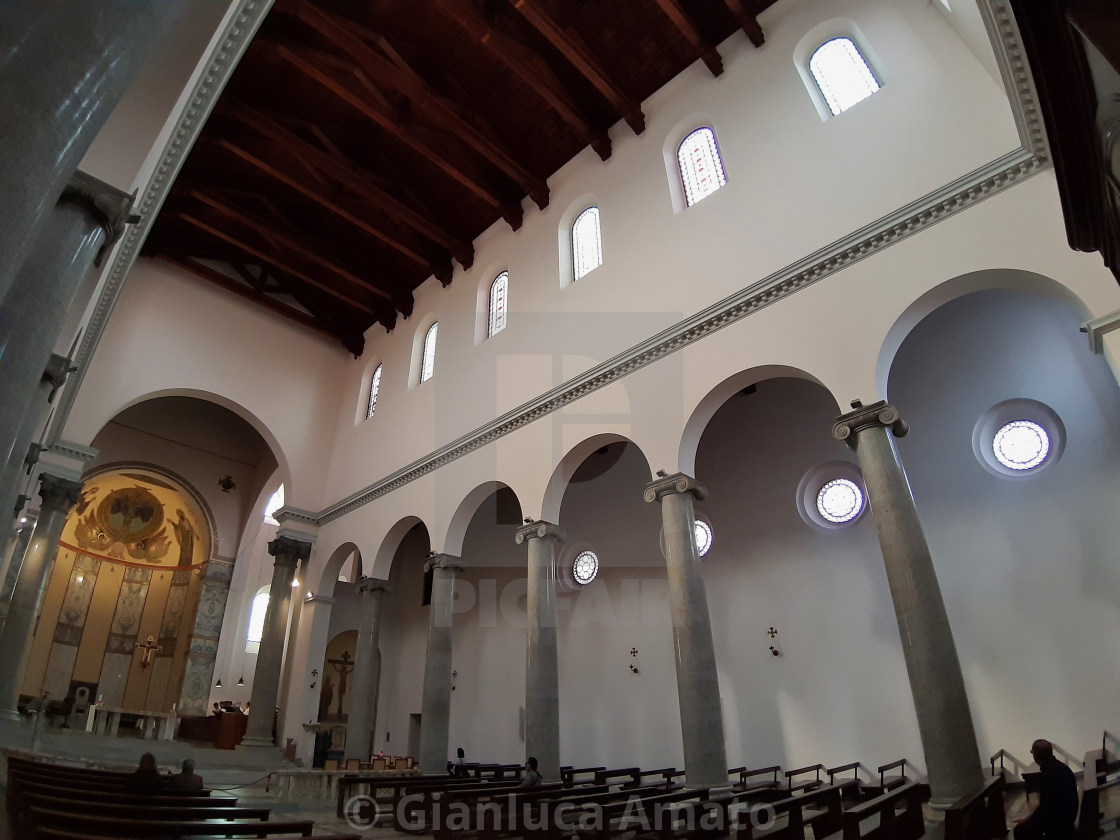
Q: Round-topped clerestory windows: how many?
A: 6